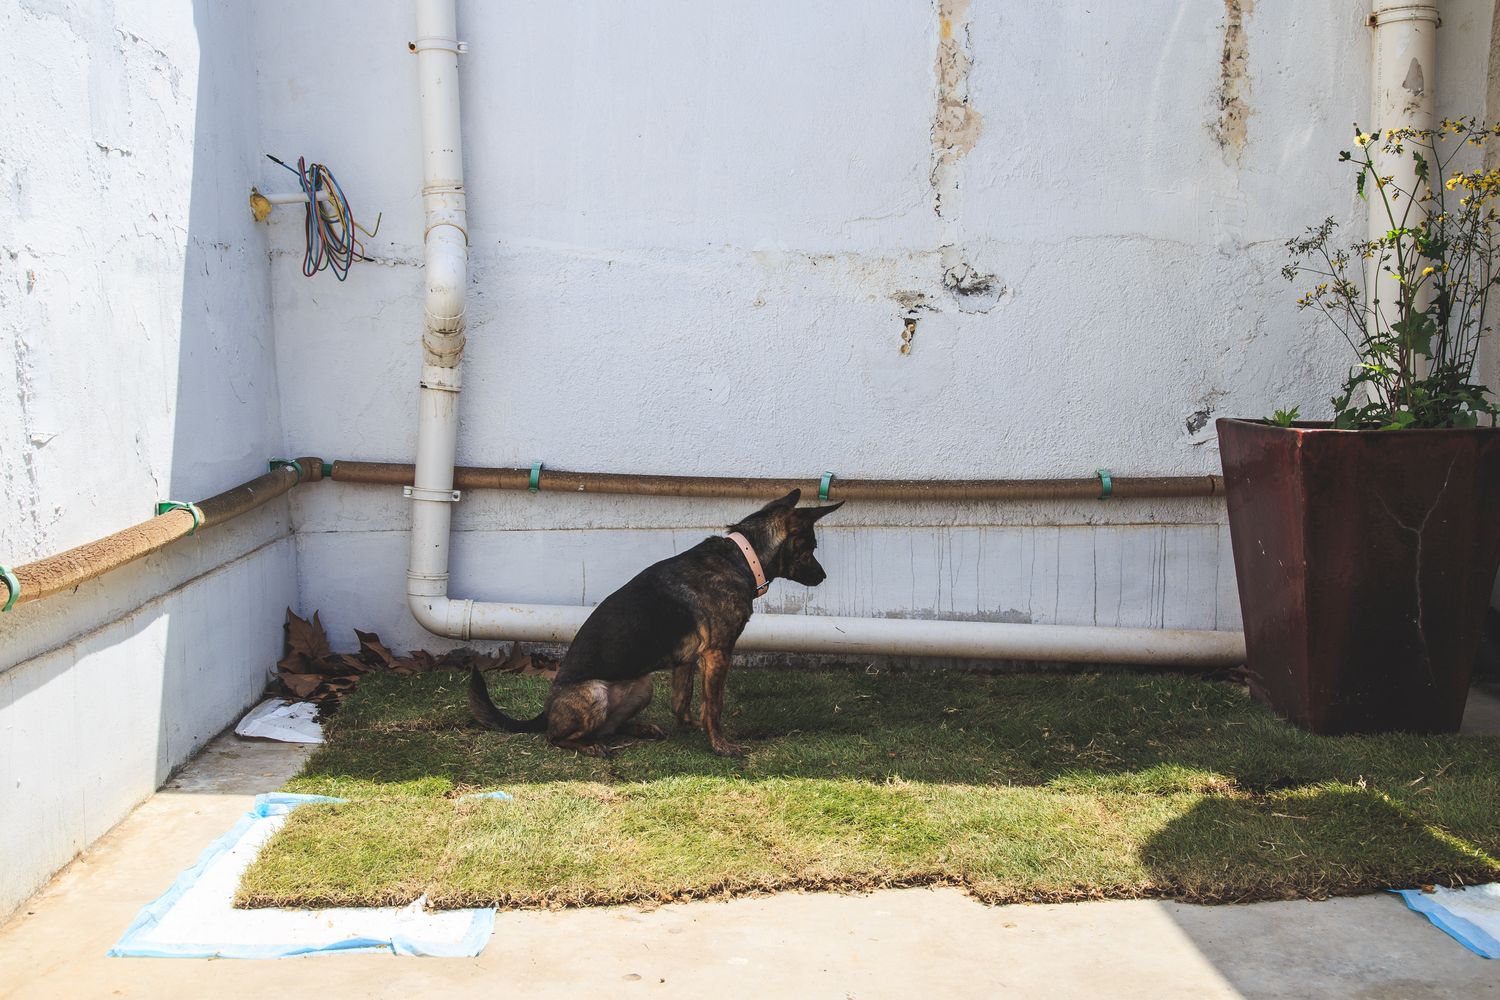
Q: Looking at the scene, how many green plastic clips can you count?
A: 6